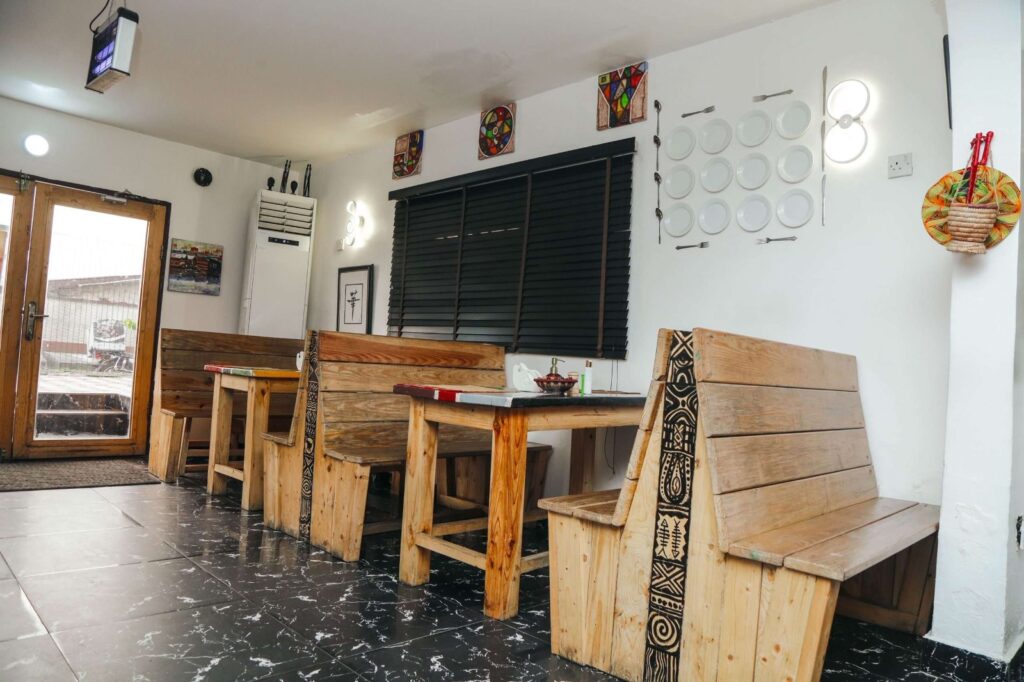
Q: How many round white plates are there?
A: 12